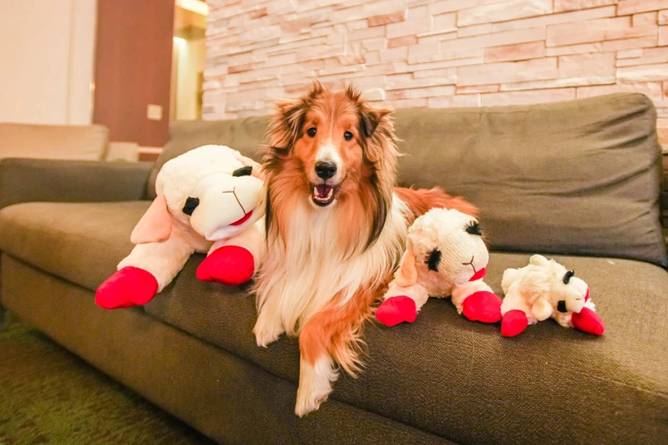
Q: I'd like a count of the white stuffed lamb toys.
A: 3